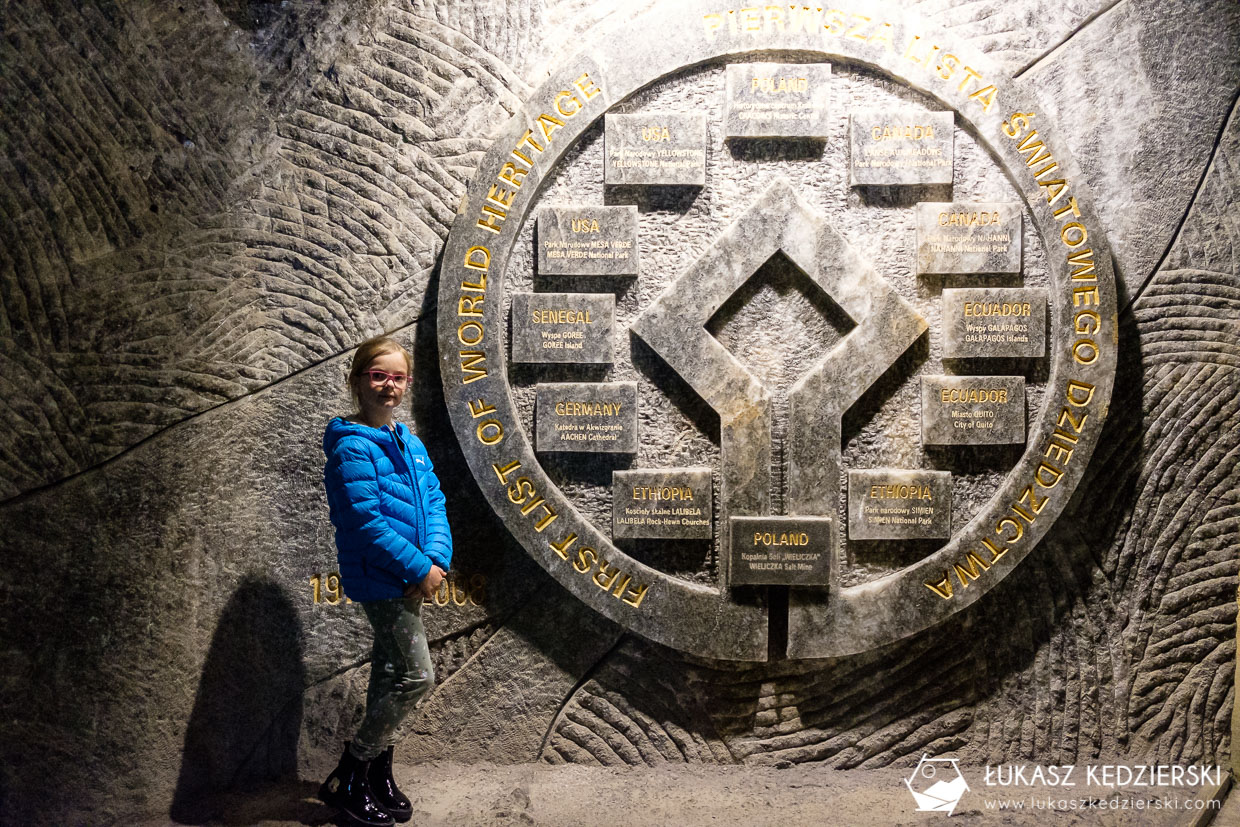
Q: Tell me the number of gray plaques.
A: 12